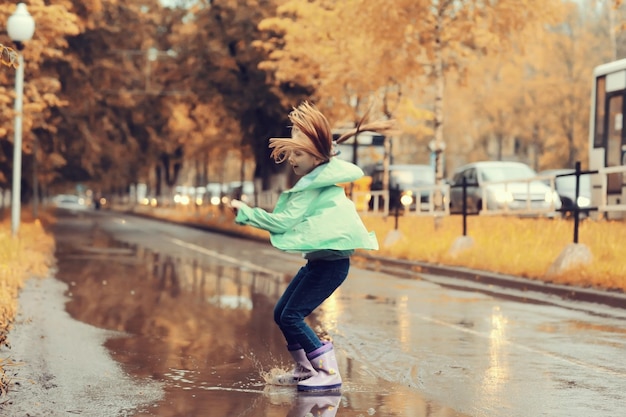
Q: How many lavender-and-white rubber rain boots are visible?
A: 2